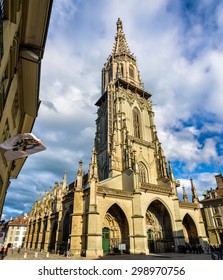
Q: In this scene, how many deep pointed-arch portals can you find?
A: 3